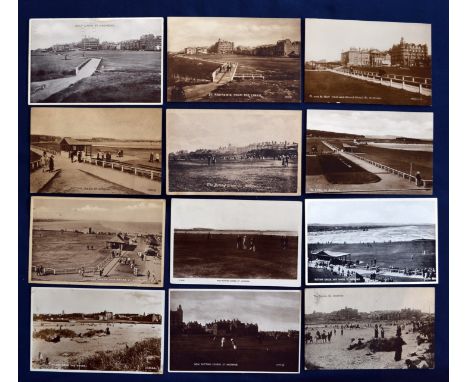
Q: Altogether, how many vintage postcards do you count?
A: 12